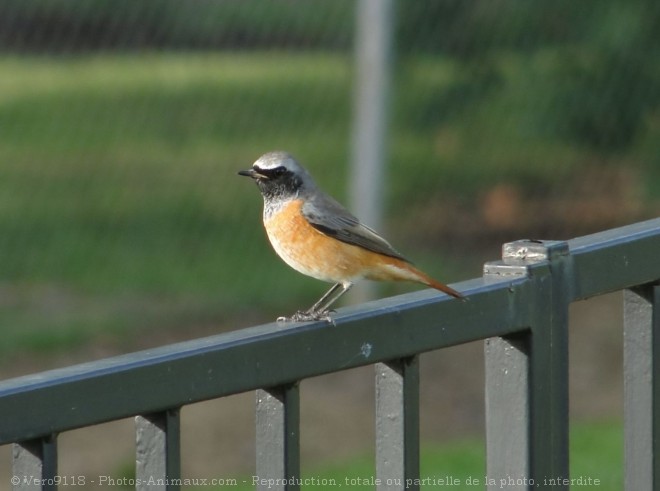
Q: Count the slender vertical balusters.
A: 5